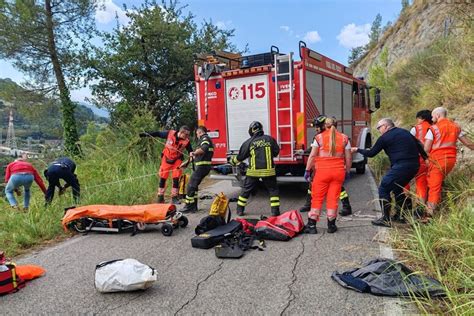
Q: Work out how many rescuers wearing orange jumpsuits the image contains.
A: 4